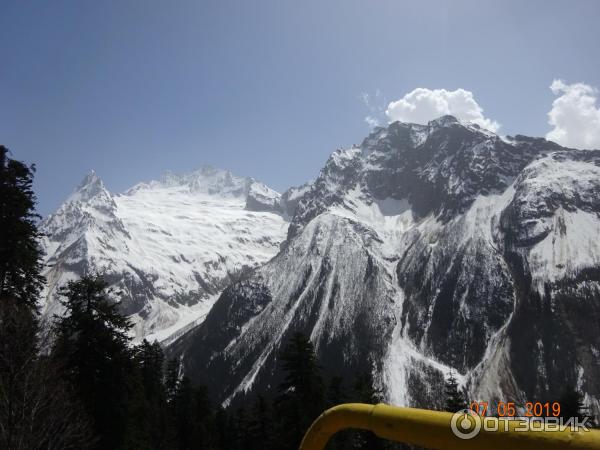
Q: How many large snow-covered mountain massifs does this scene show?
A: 2